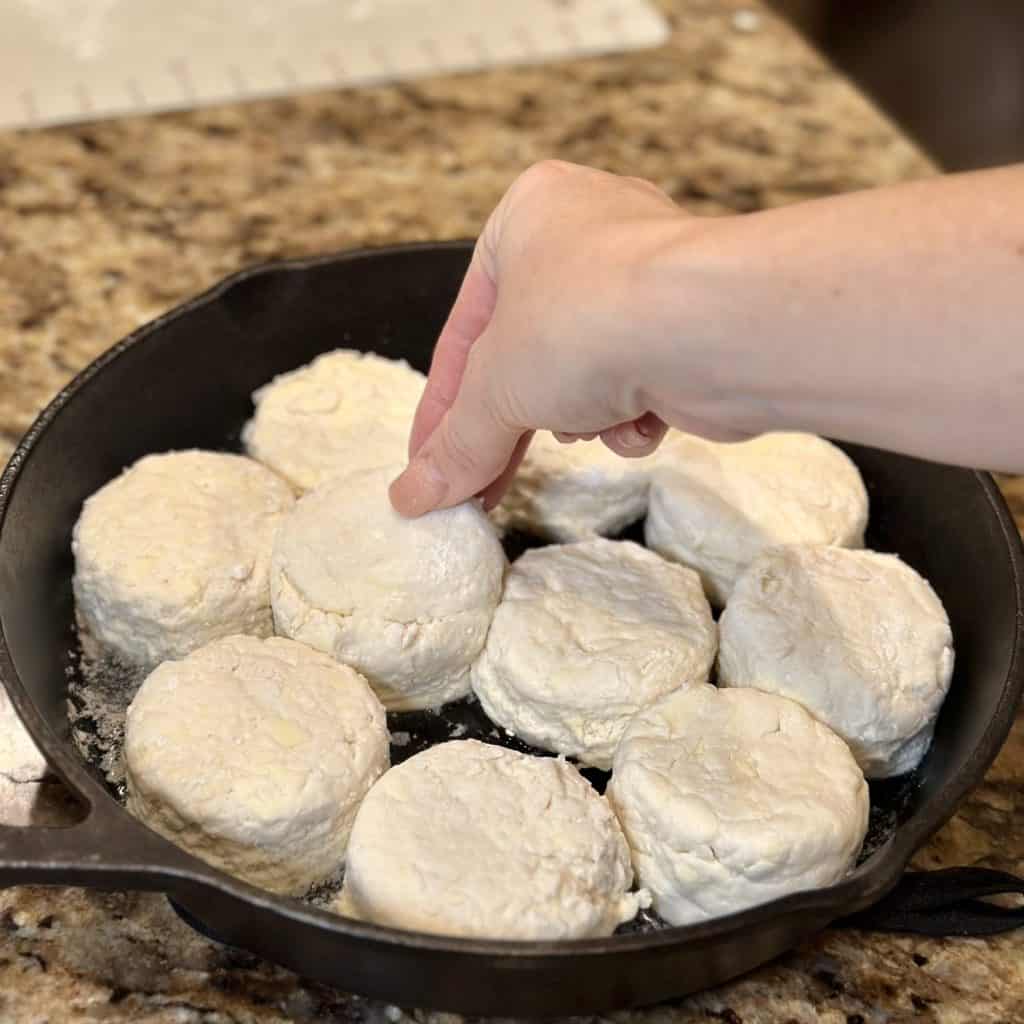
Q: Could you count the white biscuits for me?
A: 10